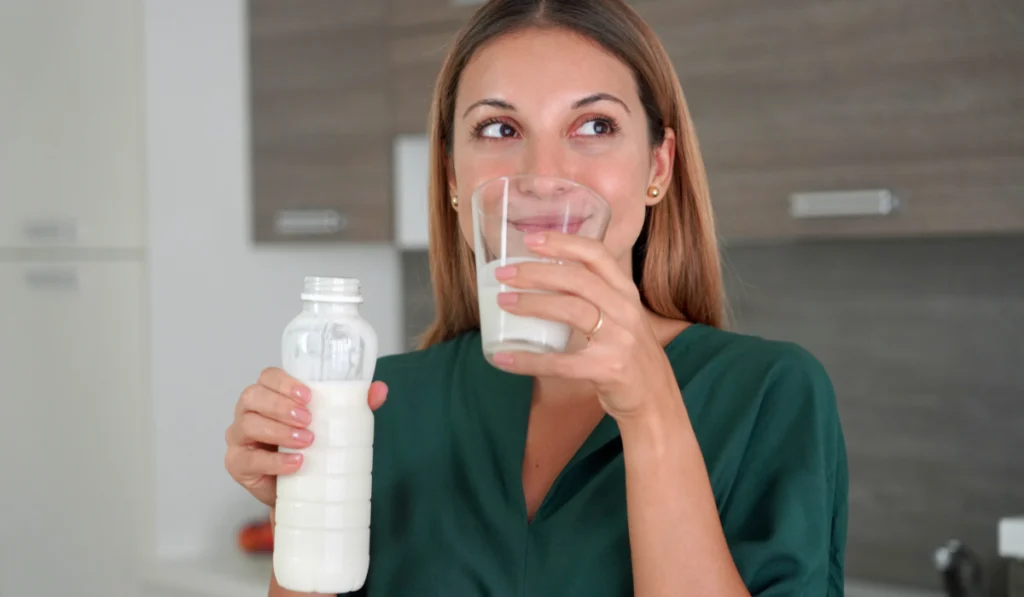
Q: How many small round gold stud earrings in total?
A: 2